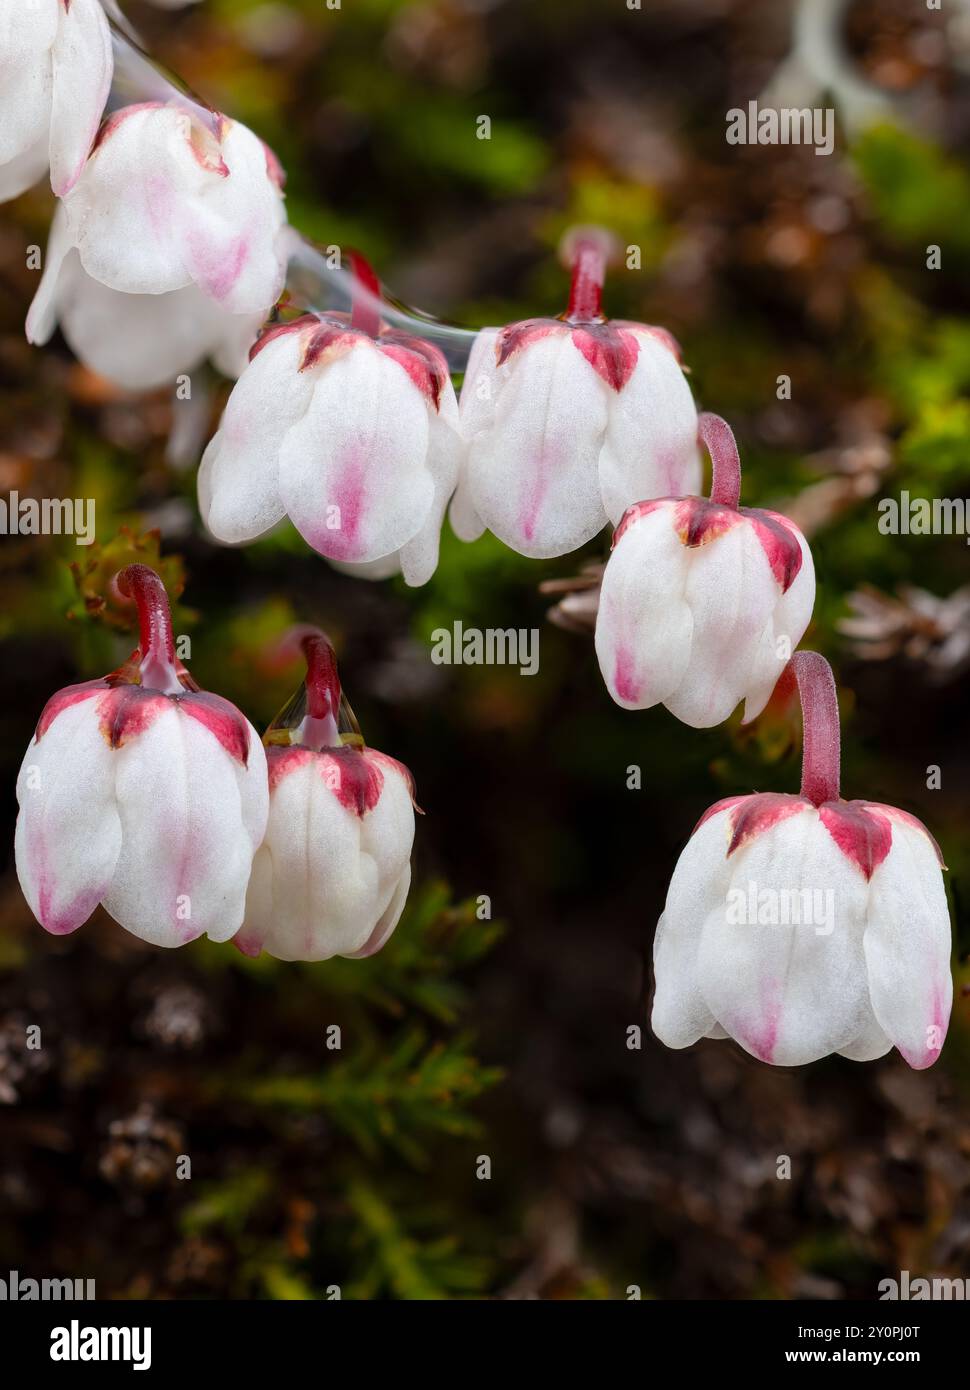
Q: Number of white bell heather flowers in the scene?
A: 8